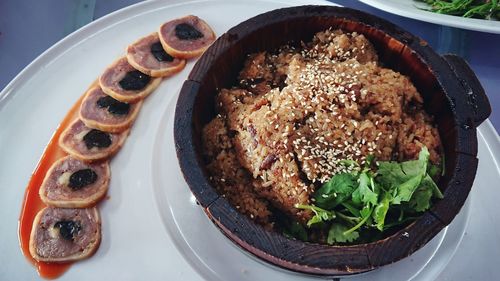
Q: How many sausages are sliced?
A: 7